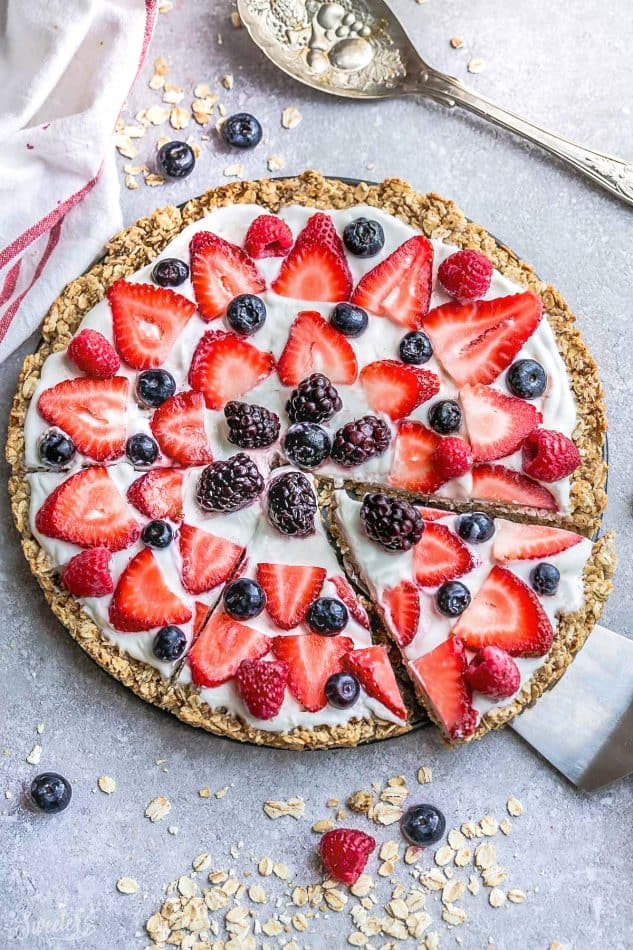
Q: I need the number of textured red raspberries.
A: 9